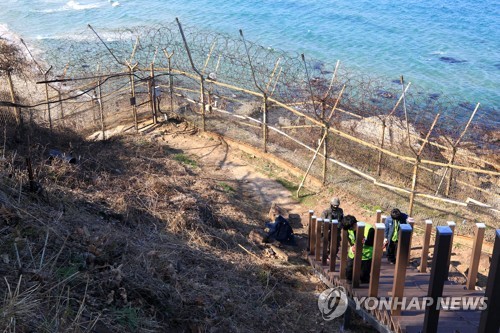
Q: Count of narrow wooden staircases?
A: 1